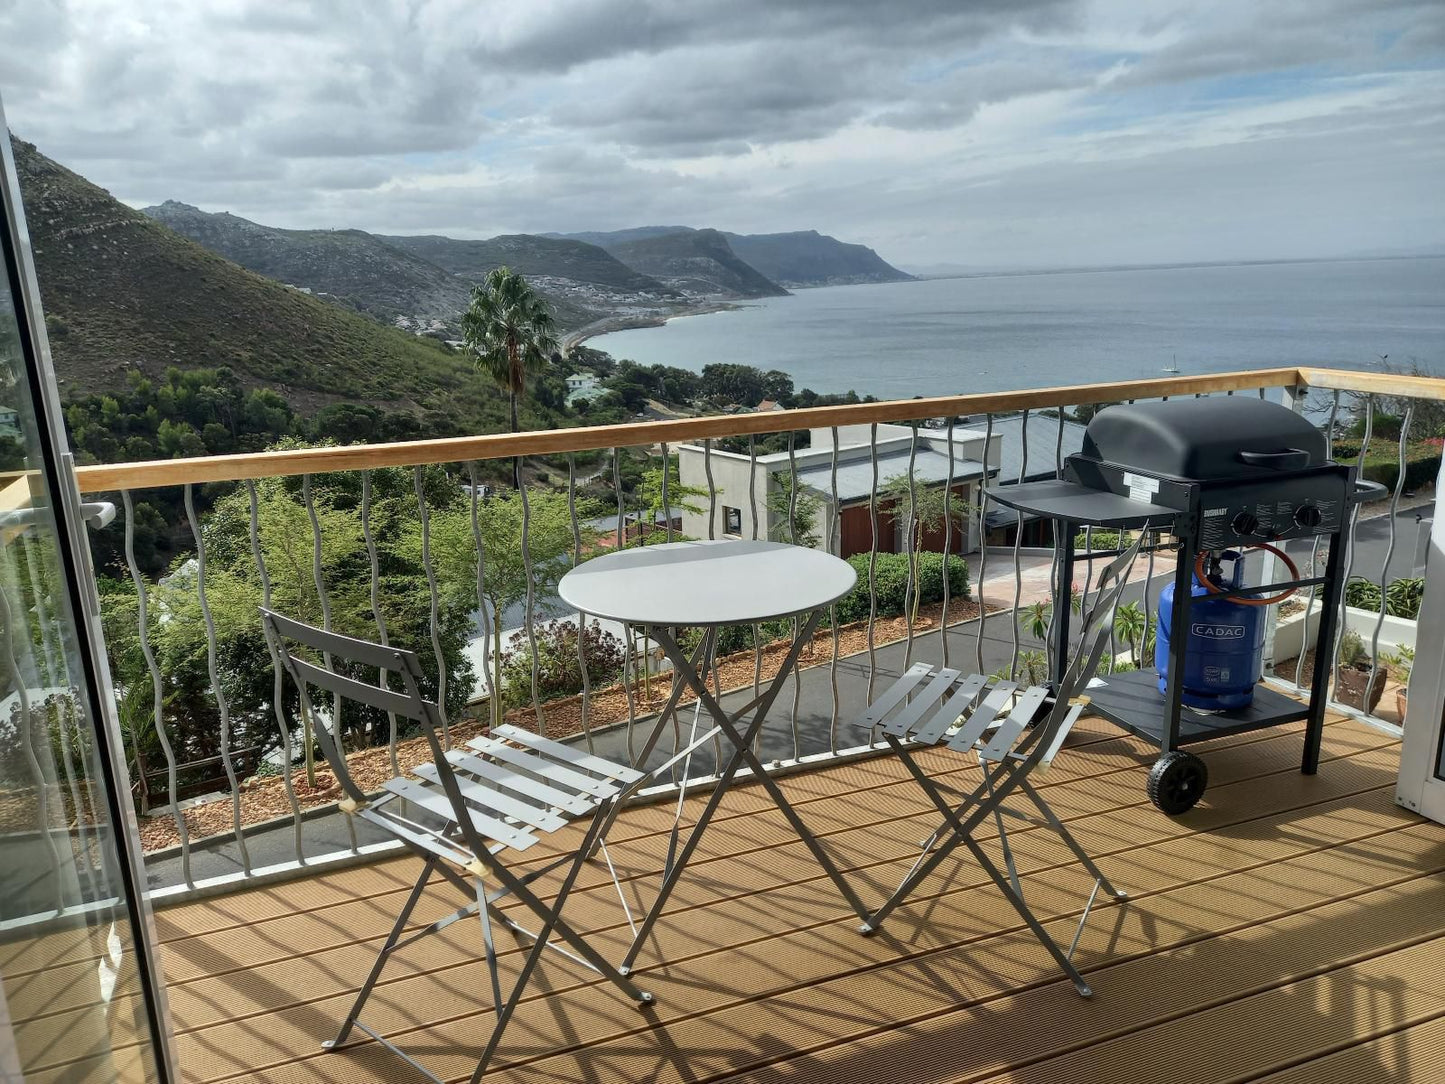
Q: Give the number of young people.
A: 0